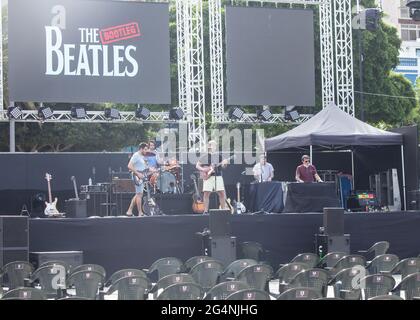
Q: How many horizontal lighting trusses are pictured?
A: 2